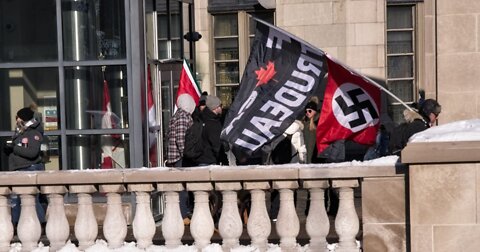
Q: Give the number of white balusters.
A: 13